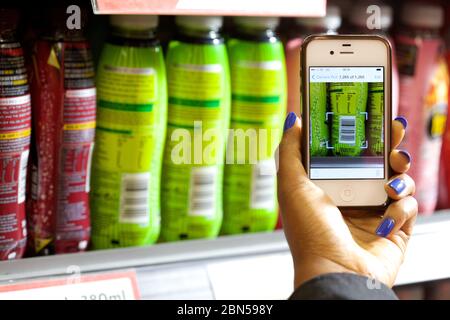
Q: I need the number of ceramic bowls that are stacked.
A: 0